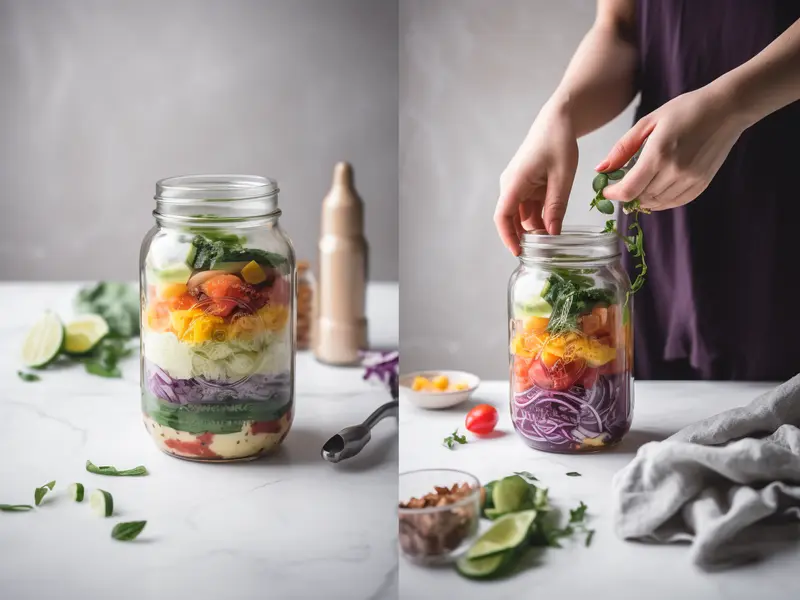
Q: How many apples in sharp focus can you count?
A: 0